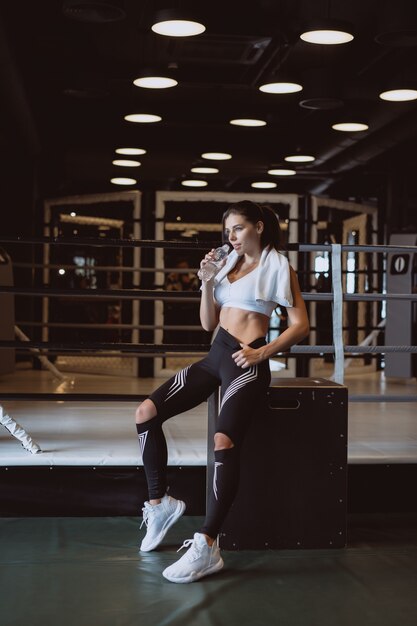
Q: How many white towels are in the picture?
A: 1